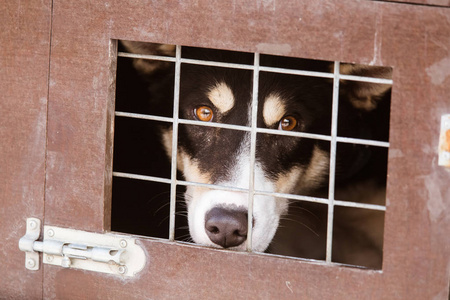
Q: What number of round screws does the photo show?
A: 6